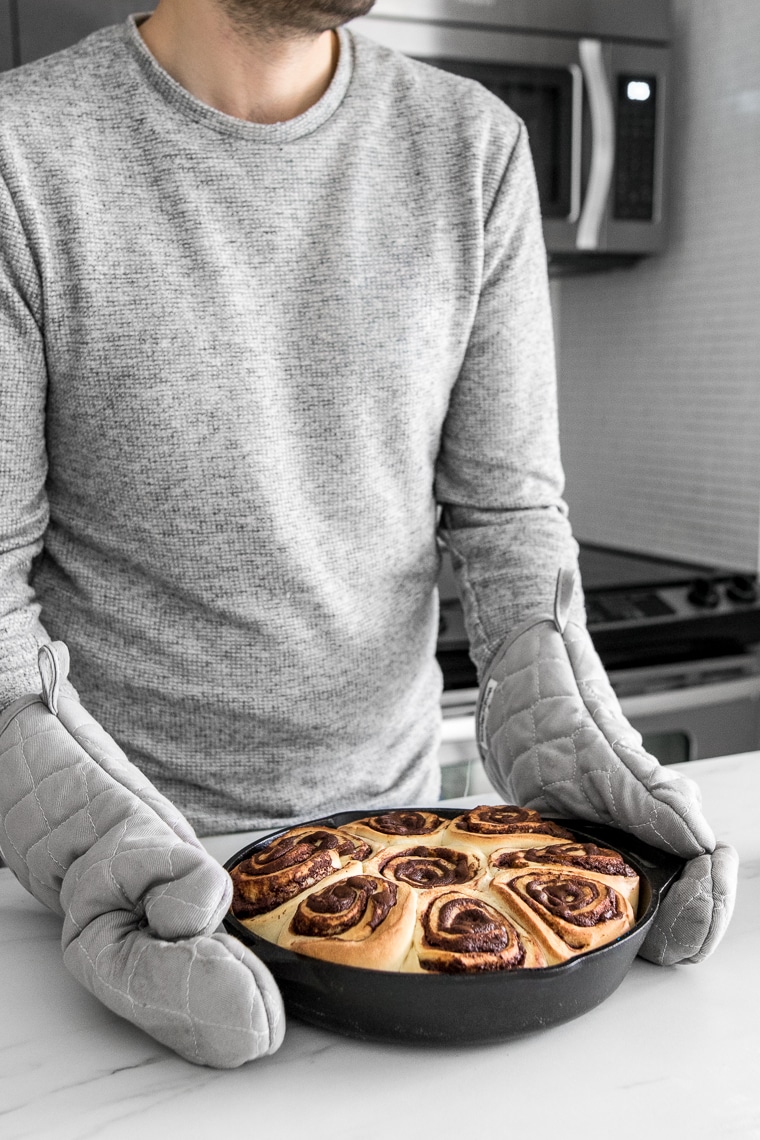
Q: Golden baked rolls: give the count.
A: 8